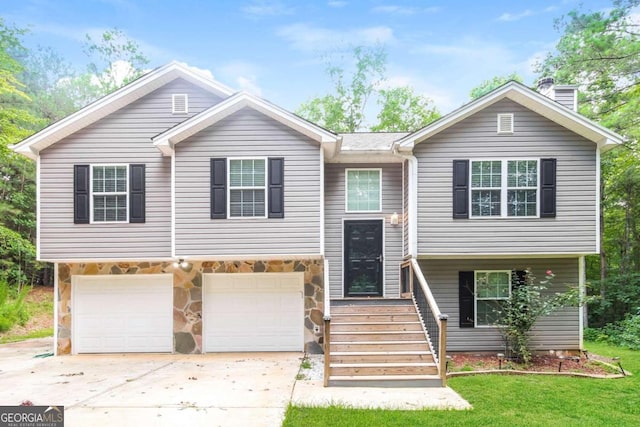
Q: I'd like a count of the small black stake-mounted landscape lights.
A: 5